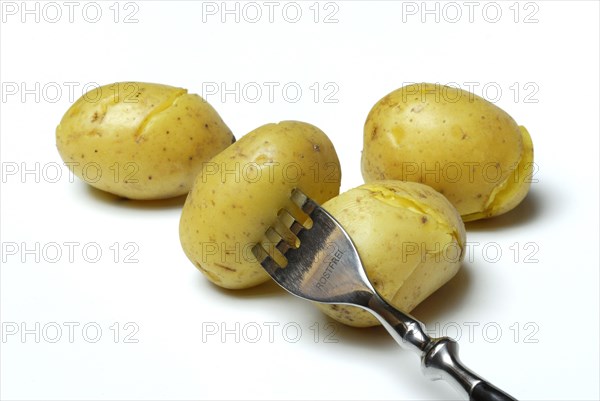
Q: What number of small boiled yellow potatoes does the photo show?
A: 4